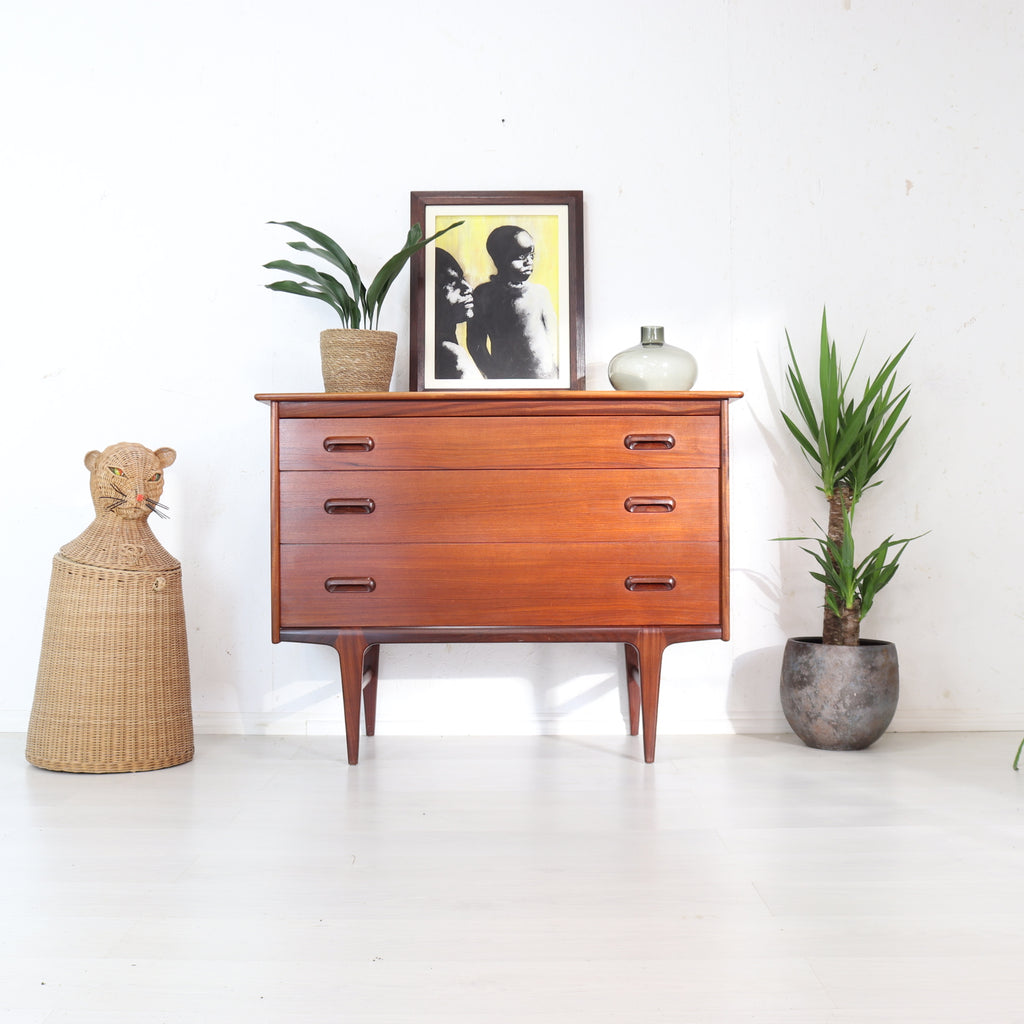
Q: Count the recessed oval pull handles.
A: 6